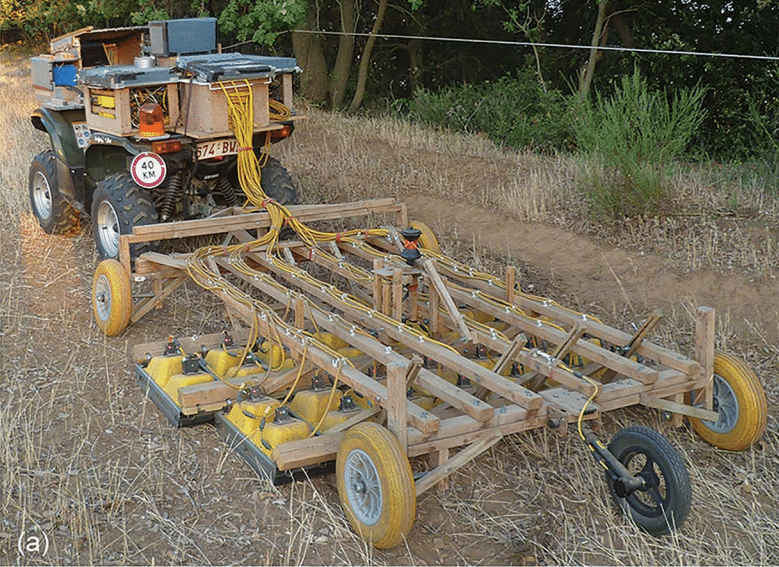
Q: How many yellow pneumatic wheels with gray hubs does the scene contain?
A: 4